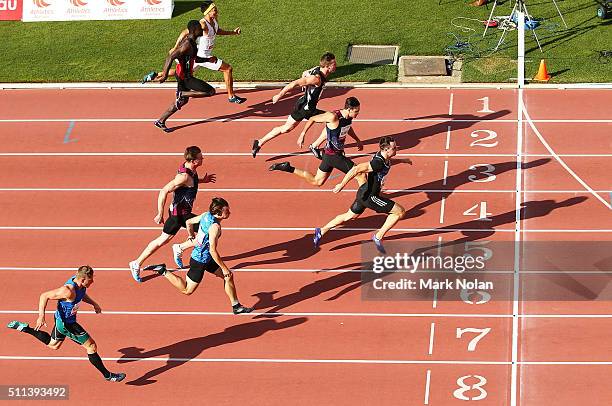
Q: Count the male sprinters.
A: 8